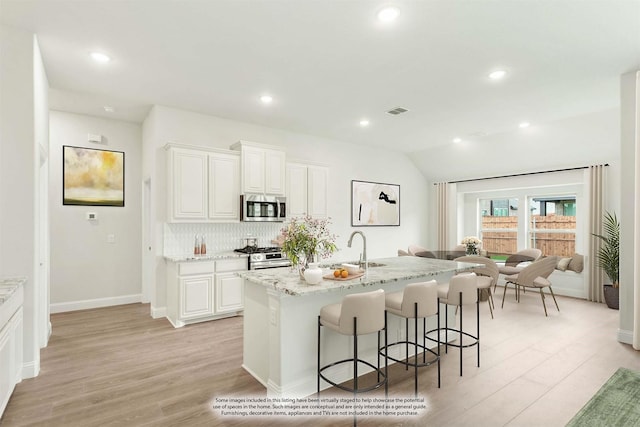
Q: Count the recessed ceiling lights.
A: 7